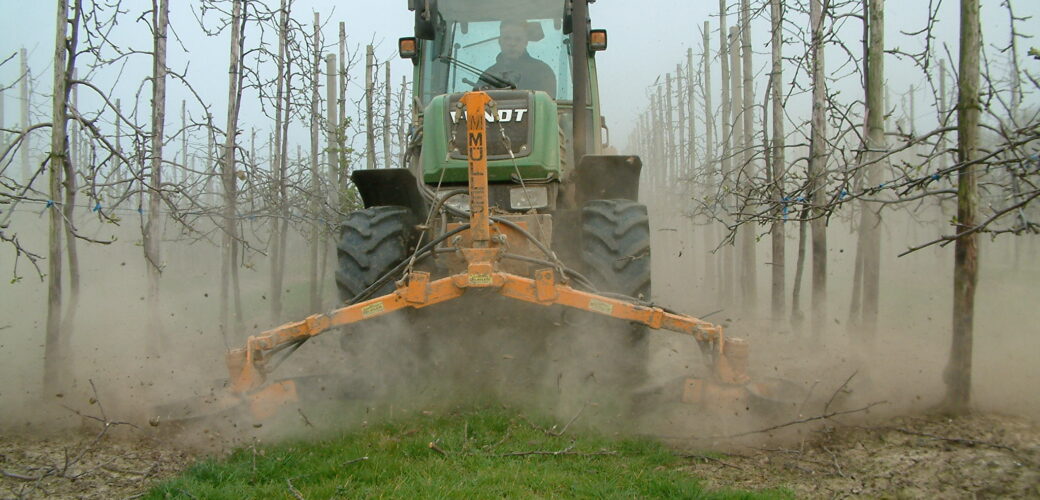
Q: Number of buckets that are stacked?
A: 0